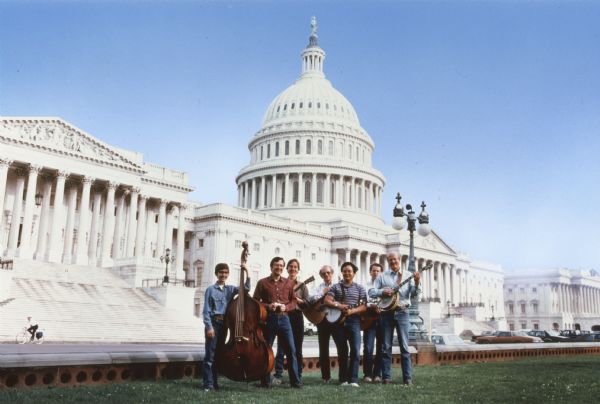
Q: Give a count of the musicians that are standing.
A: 7